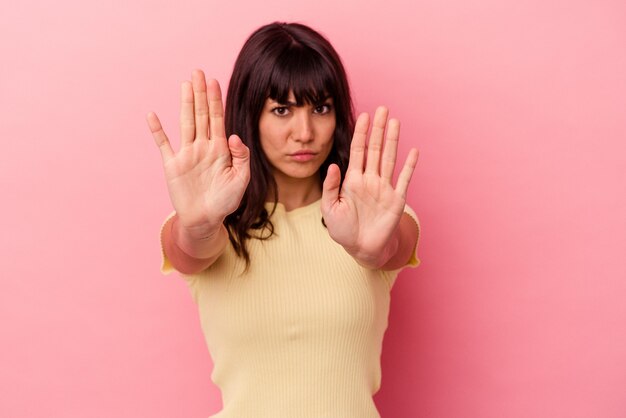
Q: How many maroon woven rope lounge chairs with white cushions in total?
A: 0